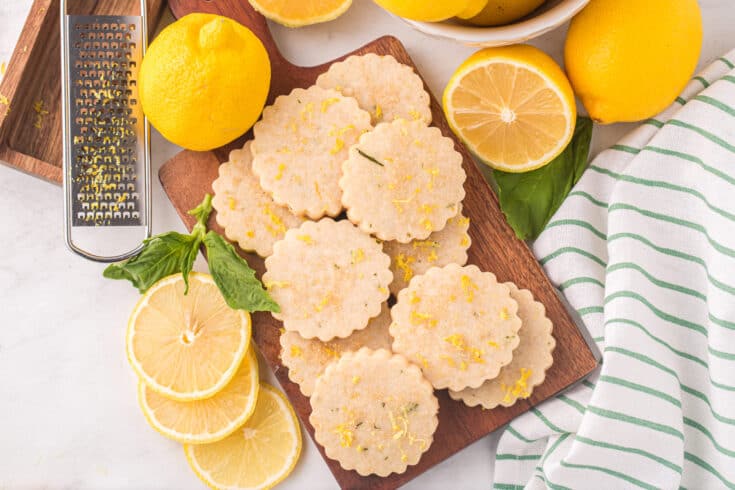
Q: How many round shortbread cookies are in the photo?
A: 10